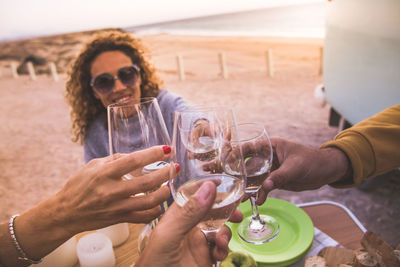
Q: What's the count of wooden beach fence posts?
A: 7